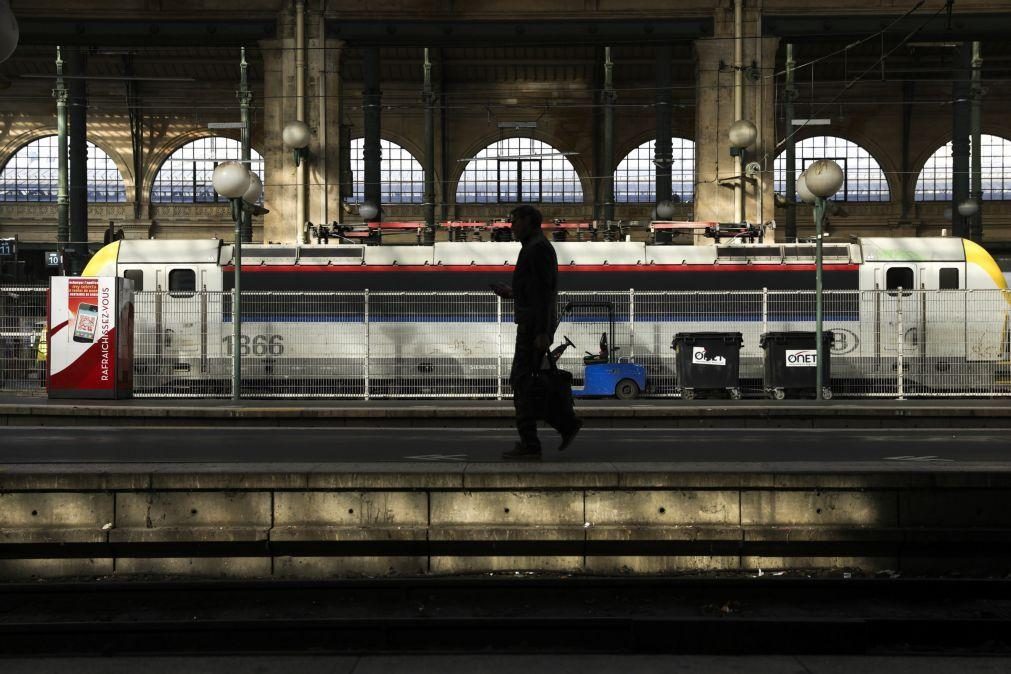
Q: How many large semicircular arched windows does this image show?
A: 7